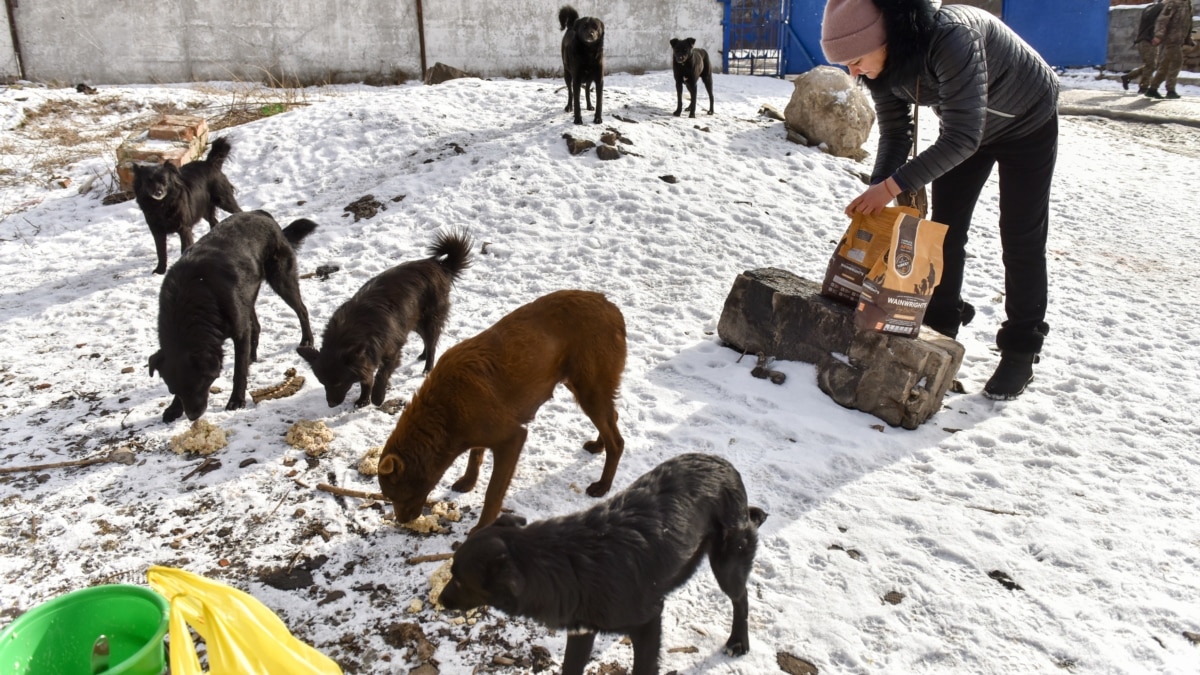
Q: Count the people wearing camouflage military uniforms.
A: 2